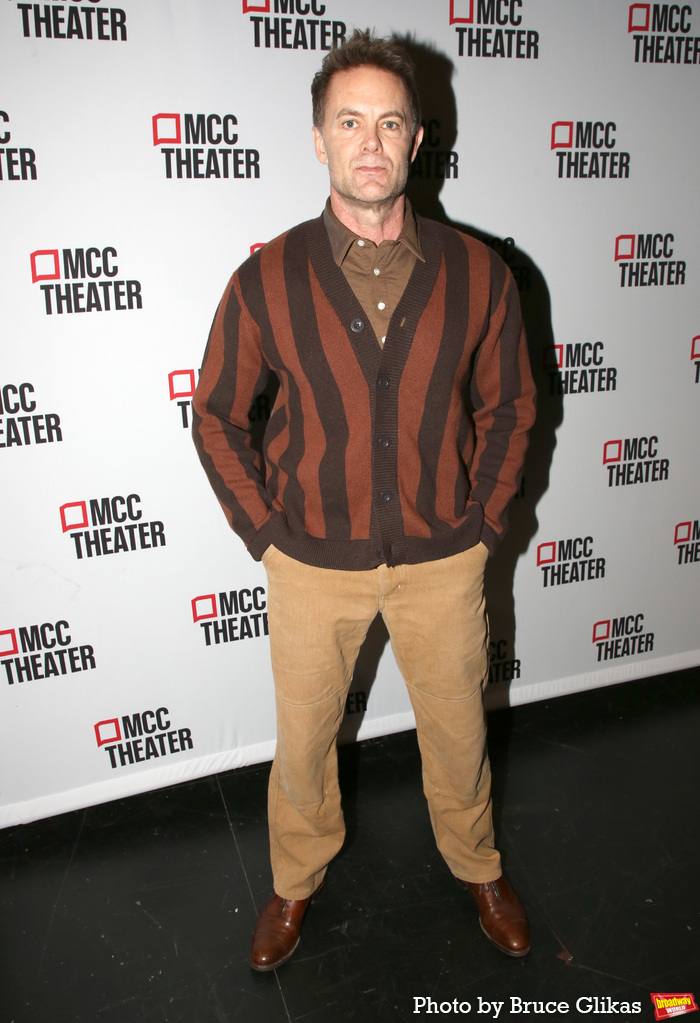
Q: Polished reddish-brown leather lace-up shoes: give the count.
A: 2